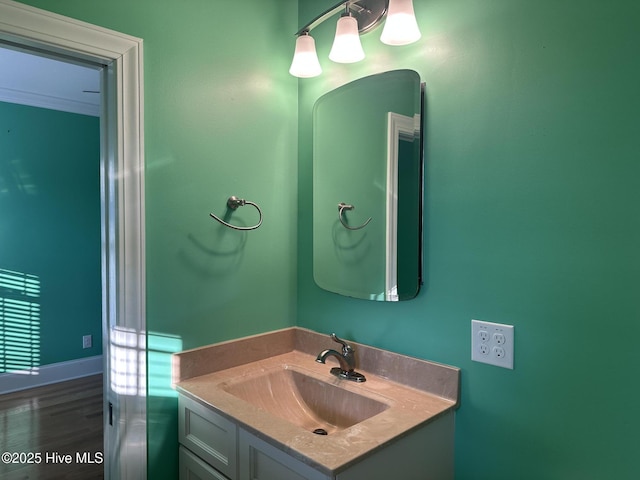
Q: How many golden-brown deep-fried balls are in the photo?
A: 0